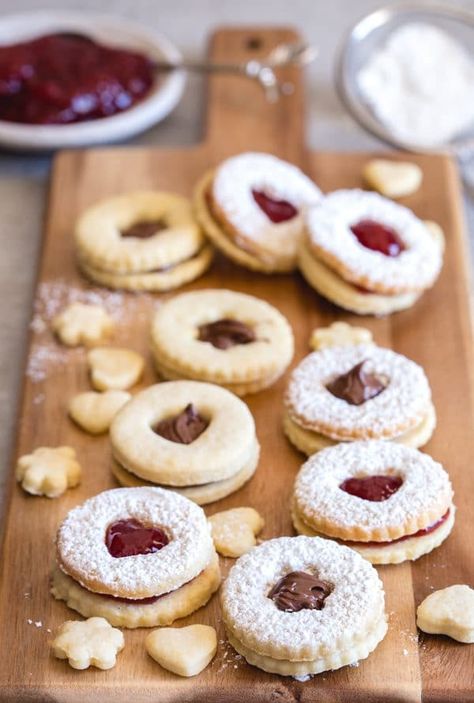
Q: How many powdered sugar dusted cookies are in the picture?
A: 6